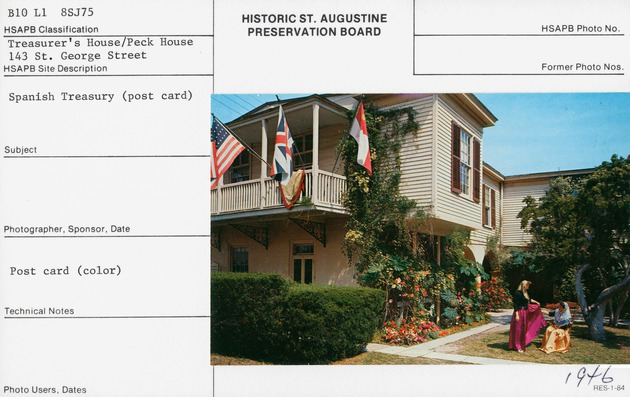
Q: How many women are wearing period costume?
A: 2